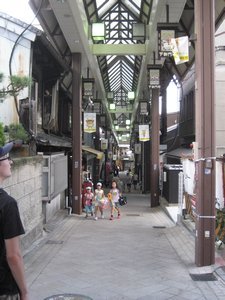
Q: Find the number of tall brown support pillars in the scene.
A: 3